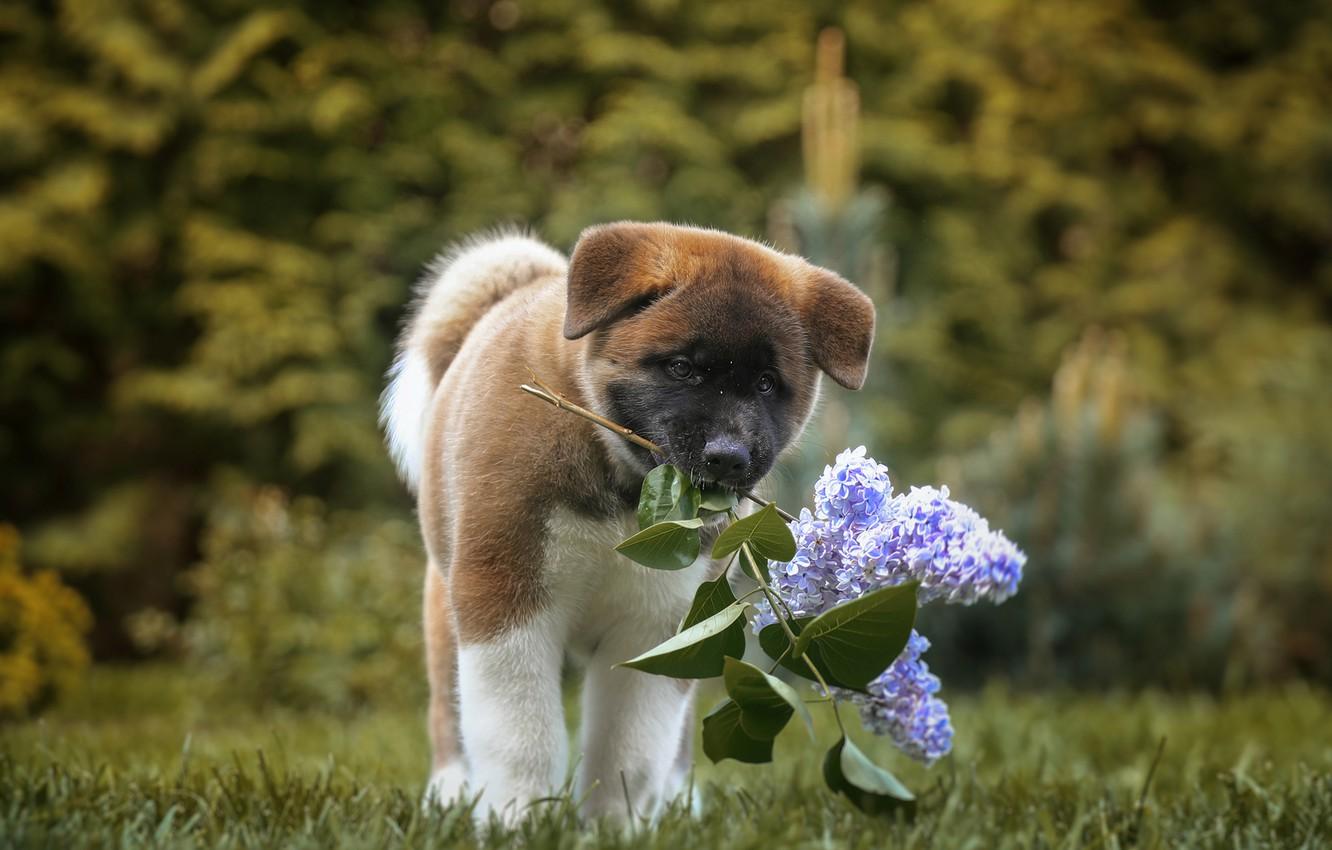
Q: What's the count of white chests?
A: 1